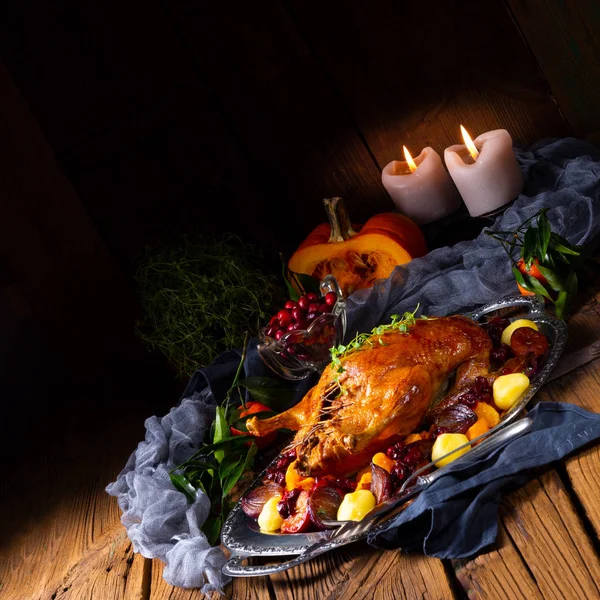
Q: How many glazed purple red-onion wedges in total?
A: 4